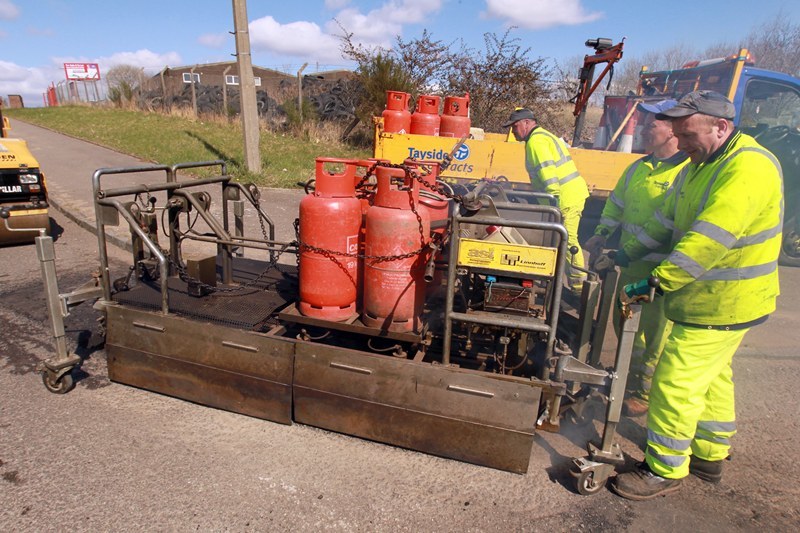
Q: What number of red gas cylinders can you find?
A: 7